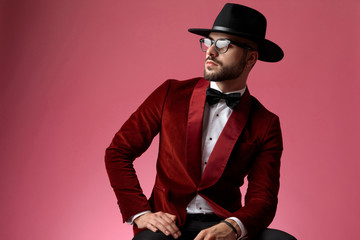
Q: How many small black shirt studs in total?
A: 4